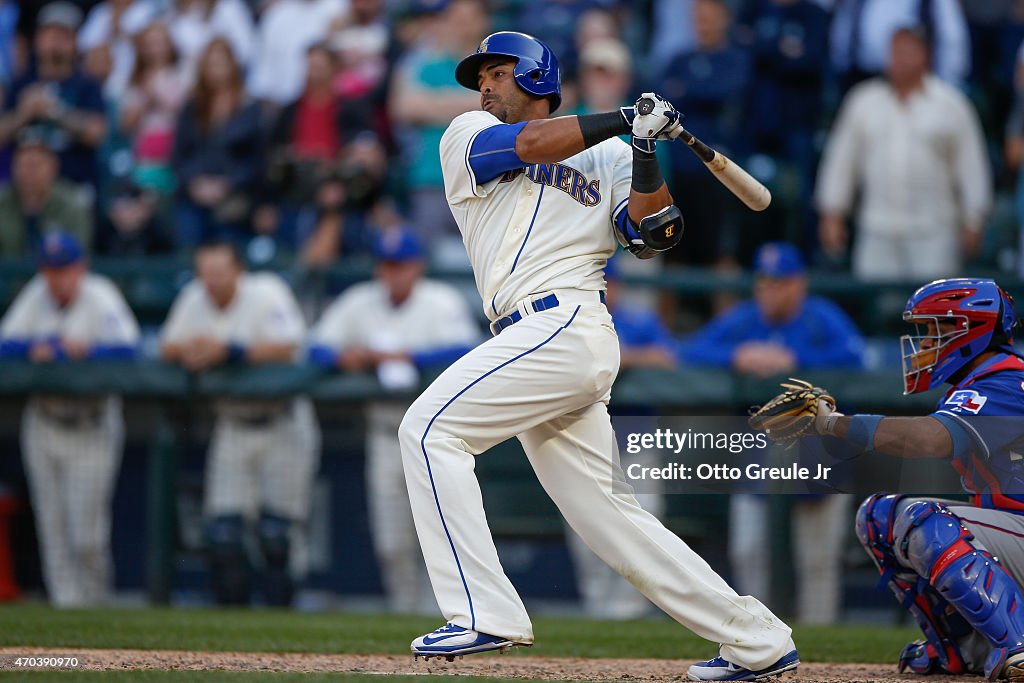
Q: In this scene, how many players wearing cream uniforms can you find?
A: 4